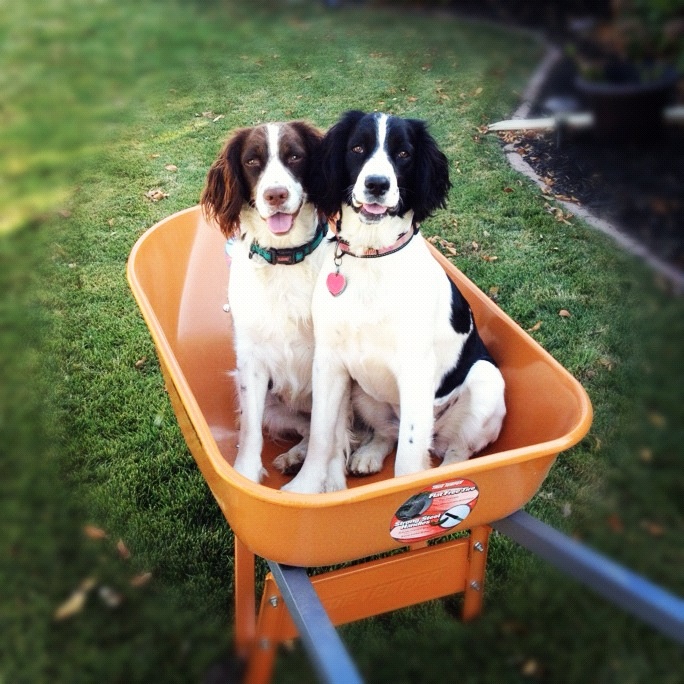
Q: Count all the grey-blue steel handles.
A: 2